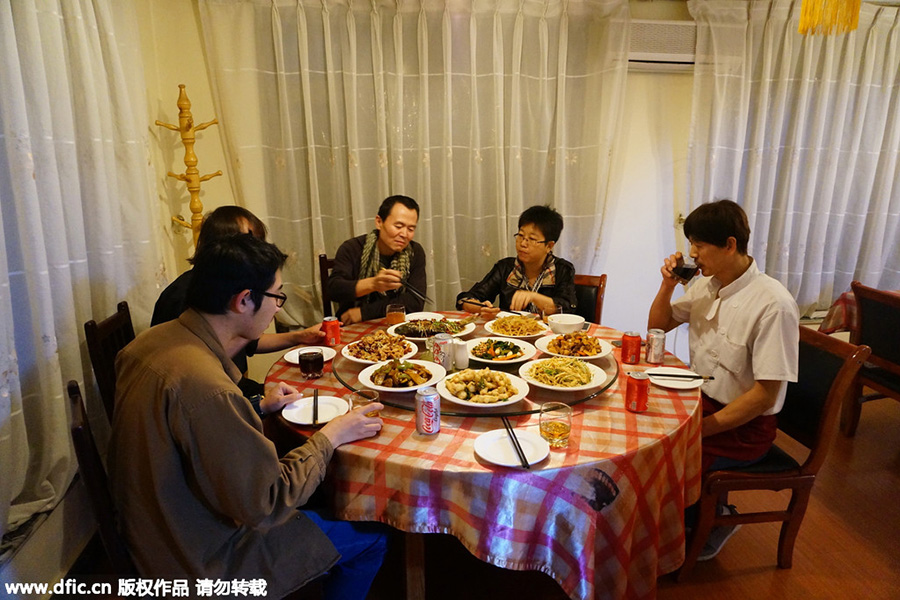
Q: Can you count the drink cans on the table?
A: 6